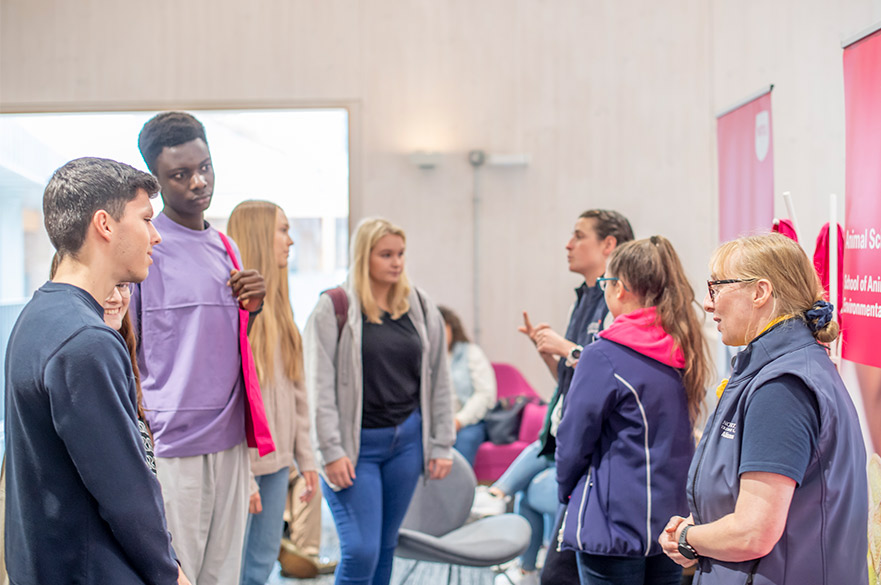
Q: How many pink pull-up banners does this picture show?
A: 2